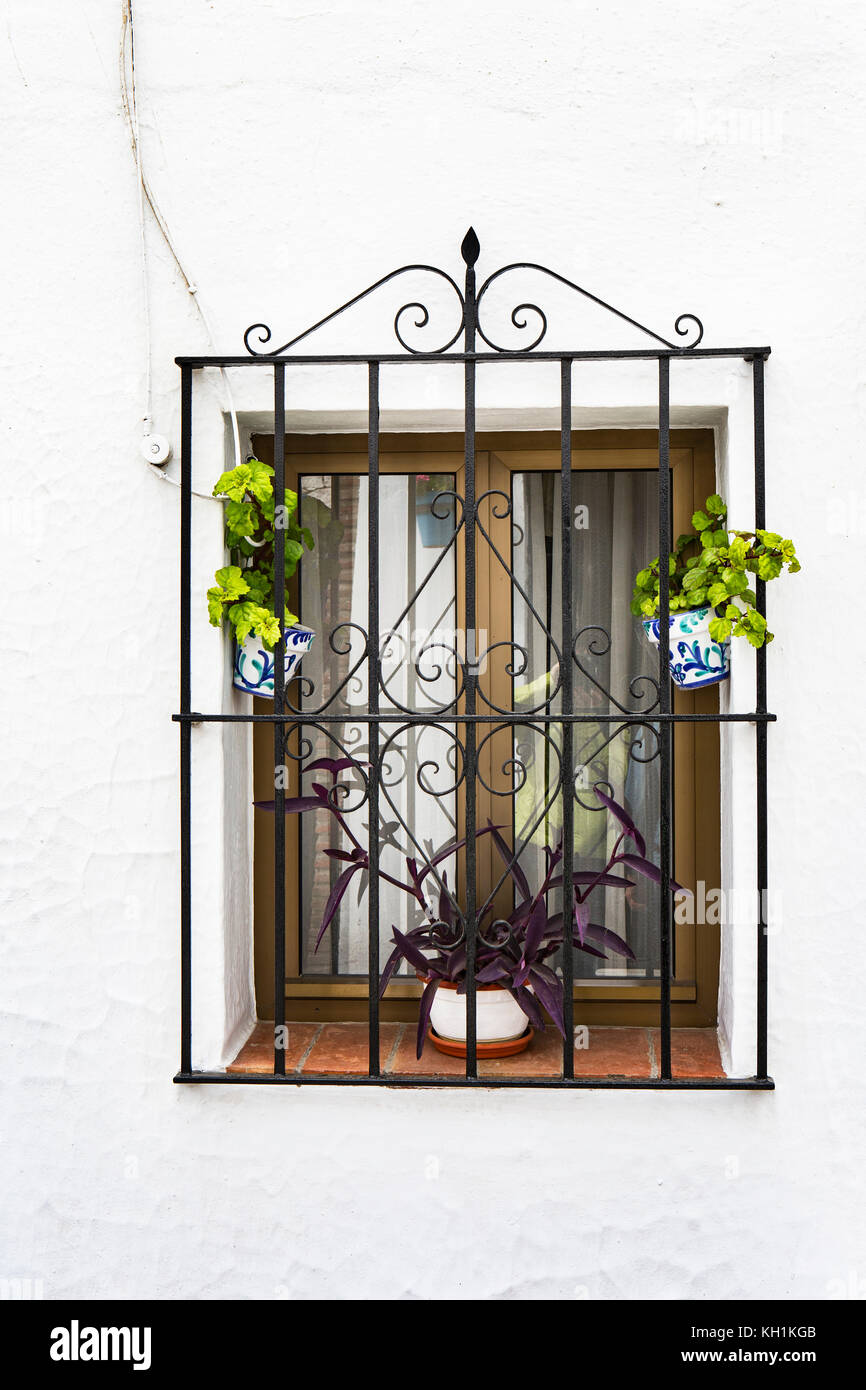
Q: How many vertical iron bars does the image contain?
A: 7